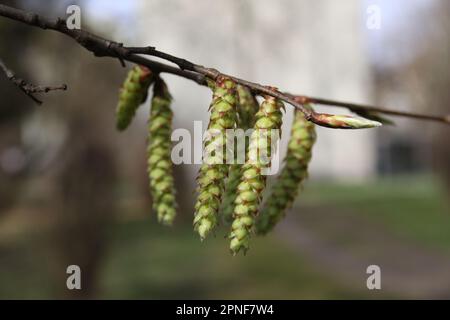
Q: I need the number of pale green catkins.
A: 6